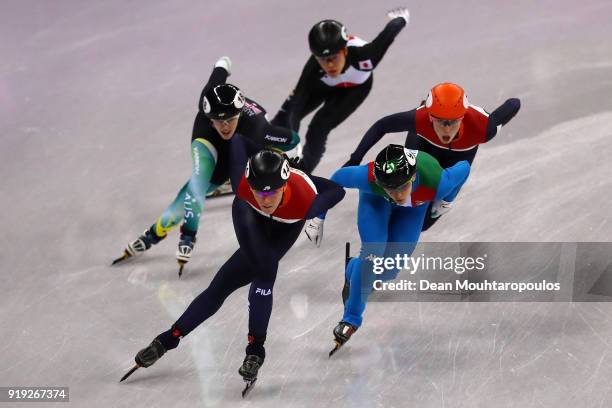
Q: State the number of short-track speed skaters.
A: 5